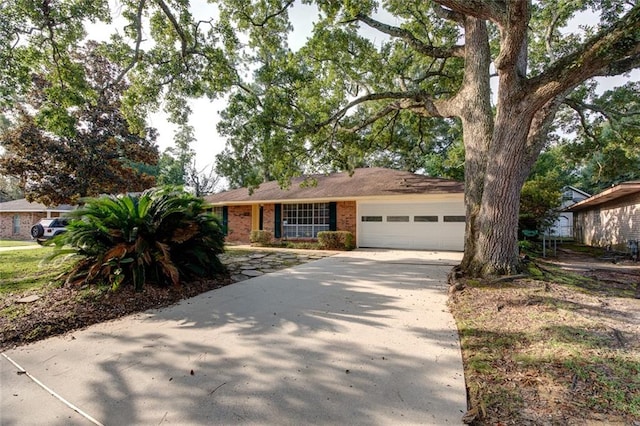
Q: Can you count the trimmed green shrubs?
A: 2